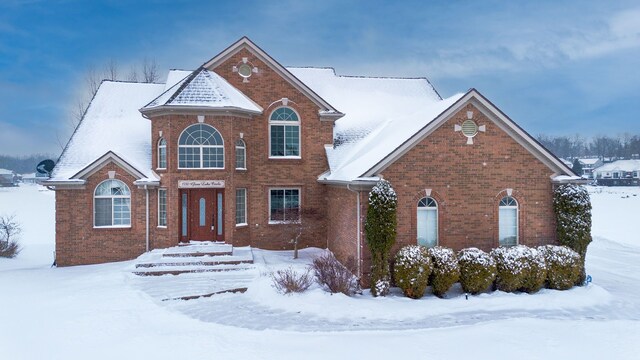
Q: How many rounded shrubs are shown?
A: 6